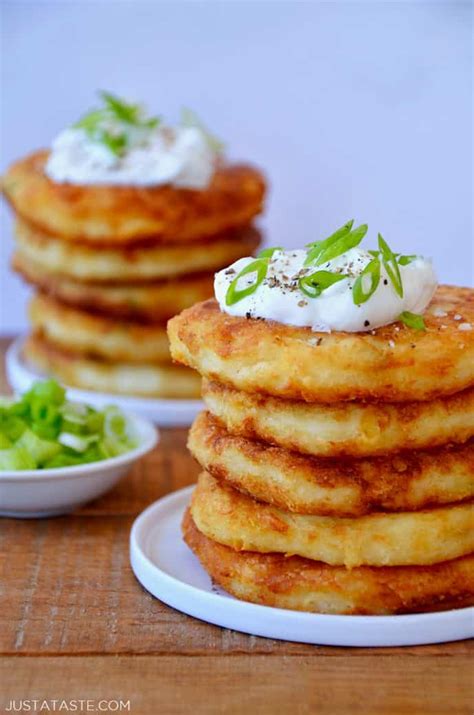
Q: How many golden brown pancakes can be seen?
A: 10